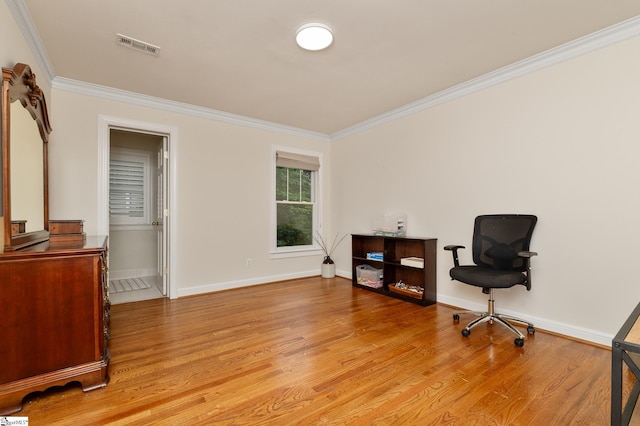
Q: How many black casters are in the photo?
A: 4